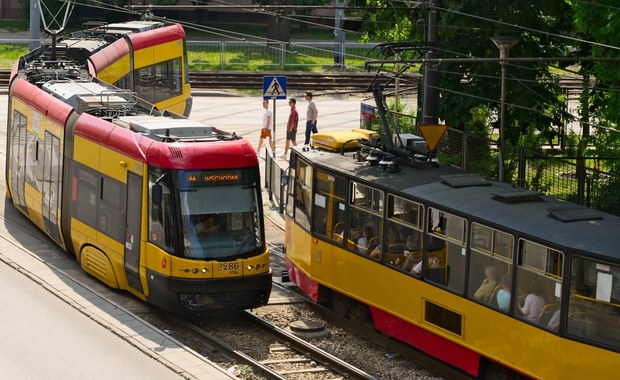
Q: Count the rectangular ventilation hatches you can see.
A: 3